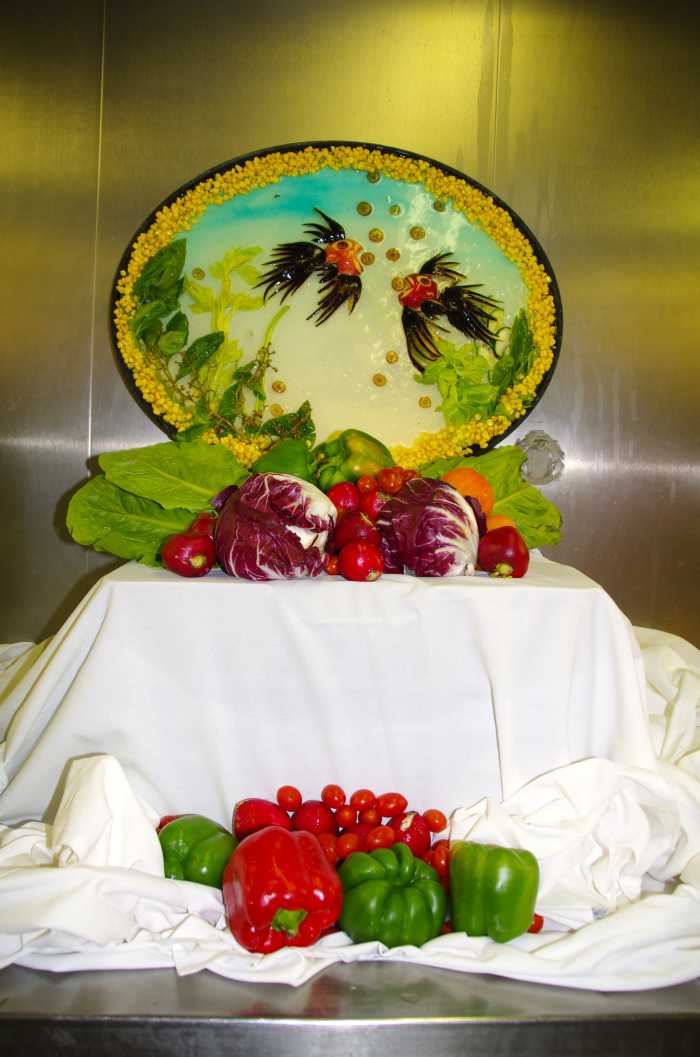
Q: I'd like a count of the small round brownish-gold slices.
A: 15